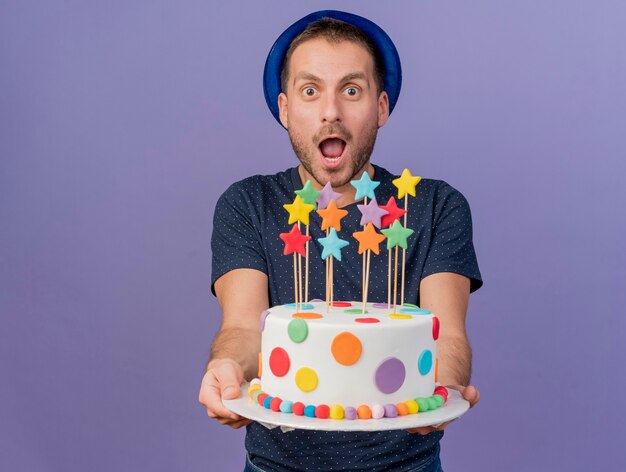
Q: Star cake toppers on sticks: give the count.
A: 12